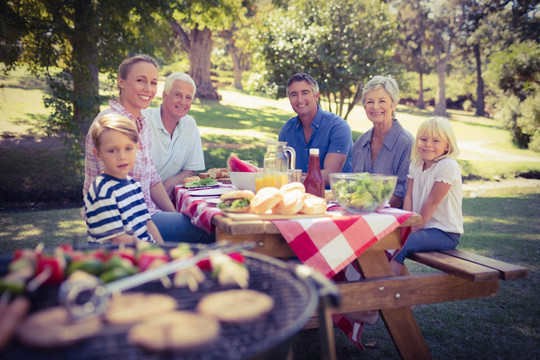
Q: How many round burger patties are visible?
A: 4